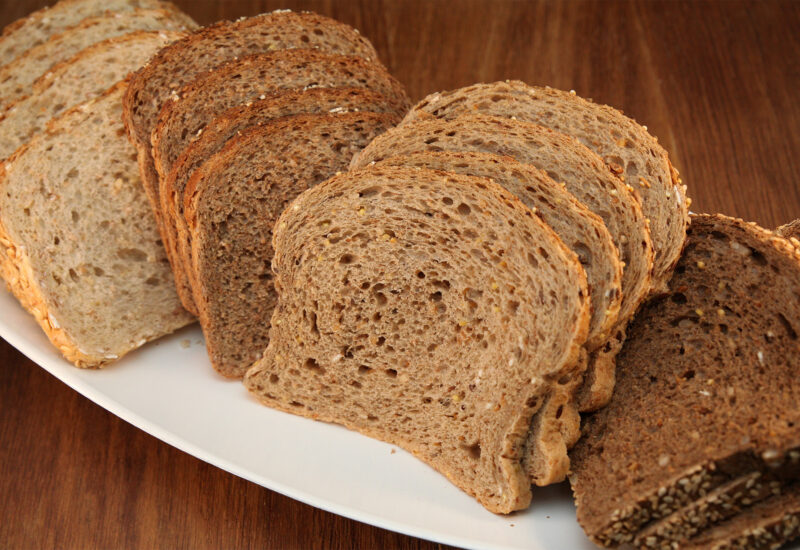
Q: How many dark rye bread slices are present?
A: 3